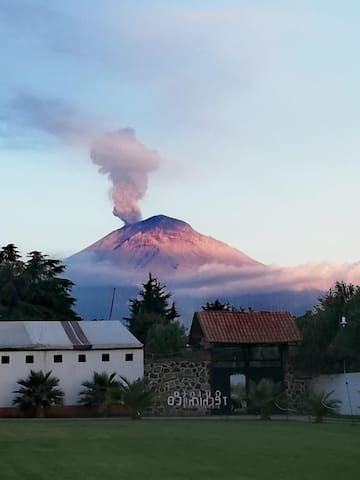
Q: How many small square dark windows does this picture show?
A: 6